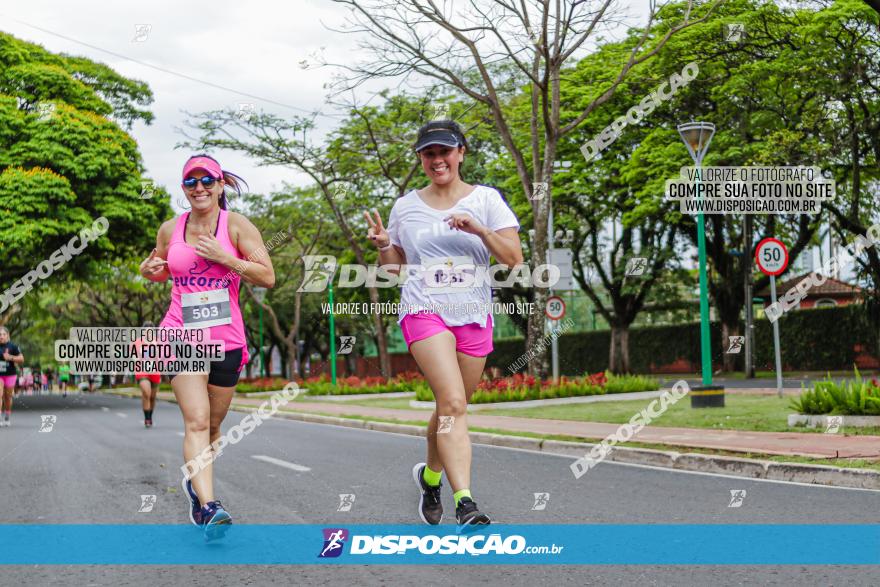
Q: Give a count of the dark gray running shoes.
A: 2